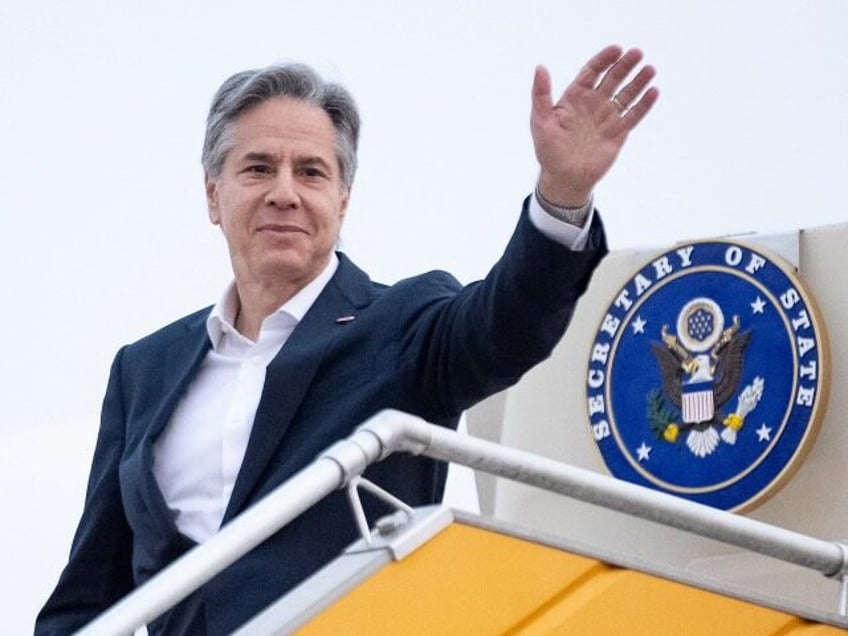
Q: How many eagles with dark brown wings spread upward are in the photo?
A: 1